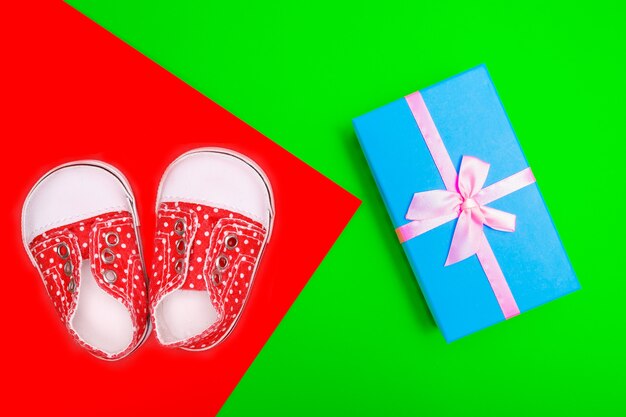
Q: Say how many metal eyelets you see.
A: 12